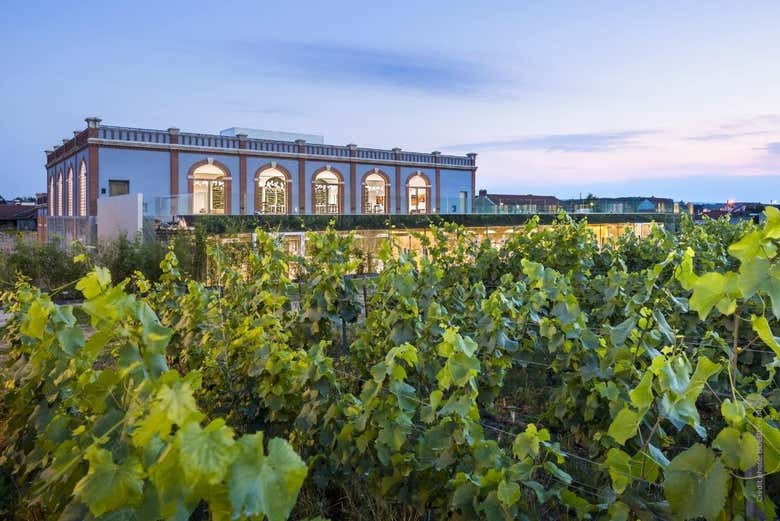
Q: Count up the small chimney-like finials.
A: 12